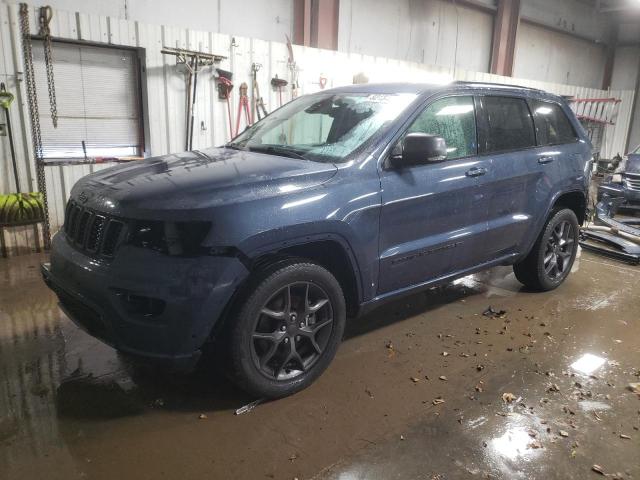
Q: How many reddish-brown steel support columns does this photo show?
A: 3